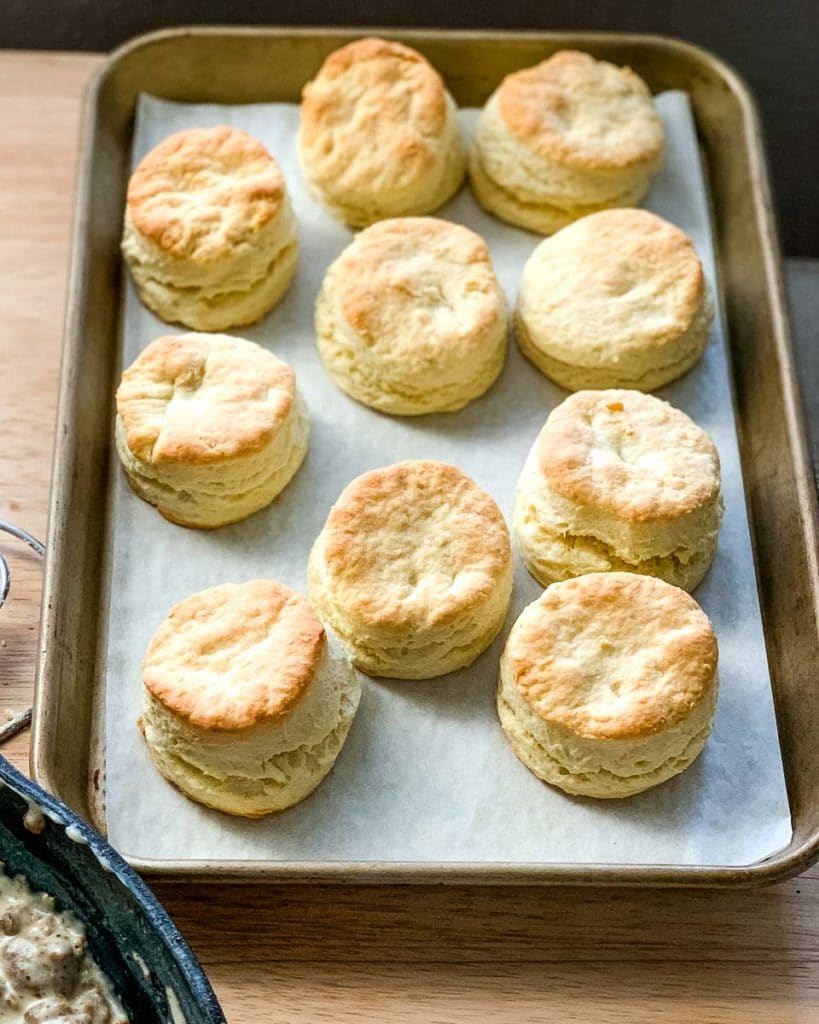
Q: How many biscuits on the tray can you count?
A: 10